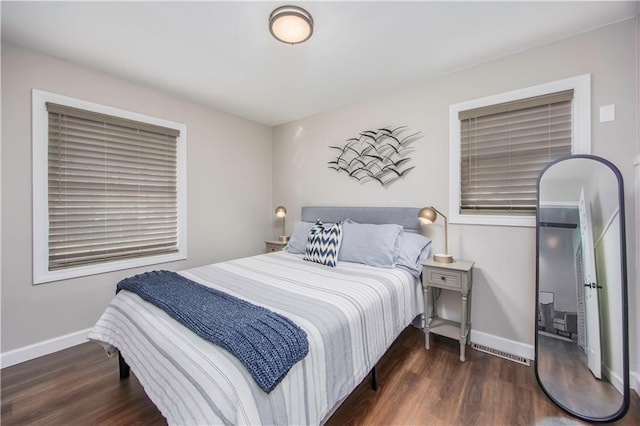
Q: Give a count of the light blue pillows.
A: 3